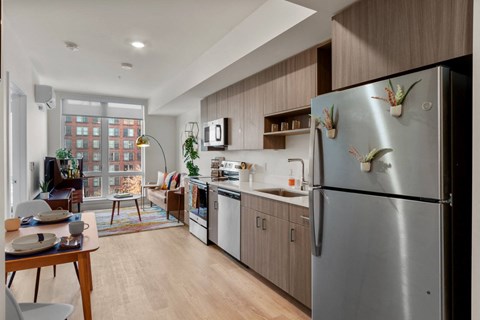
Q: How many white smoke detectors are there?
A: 2